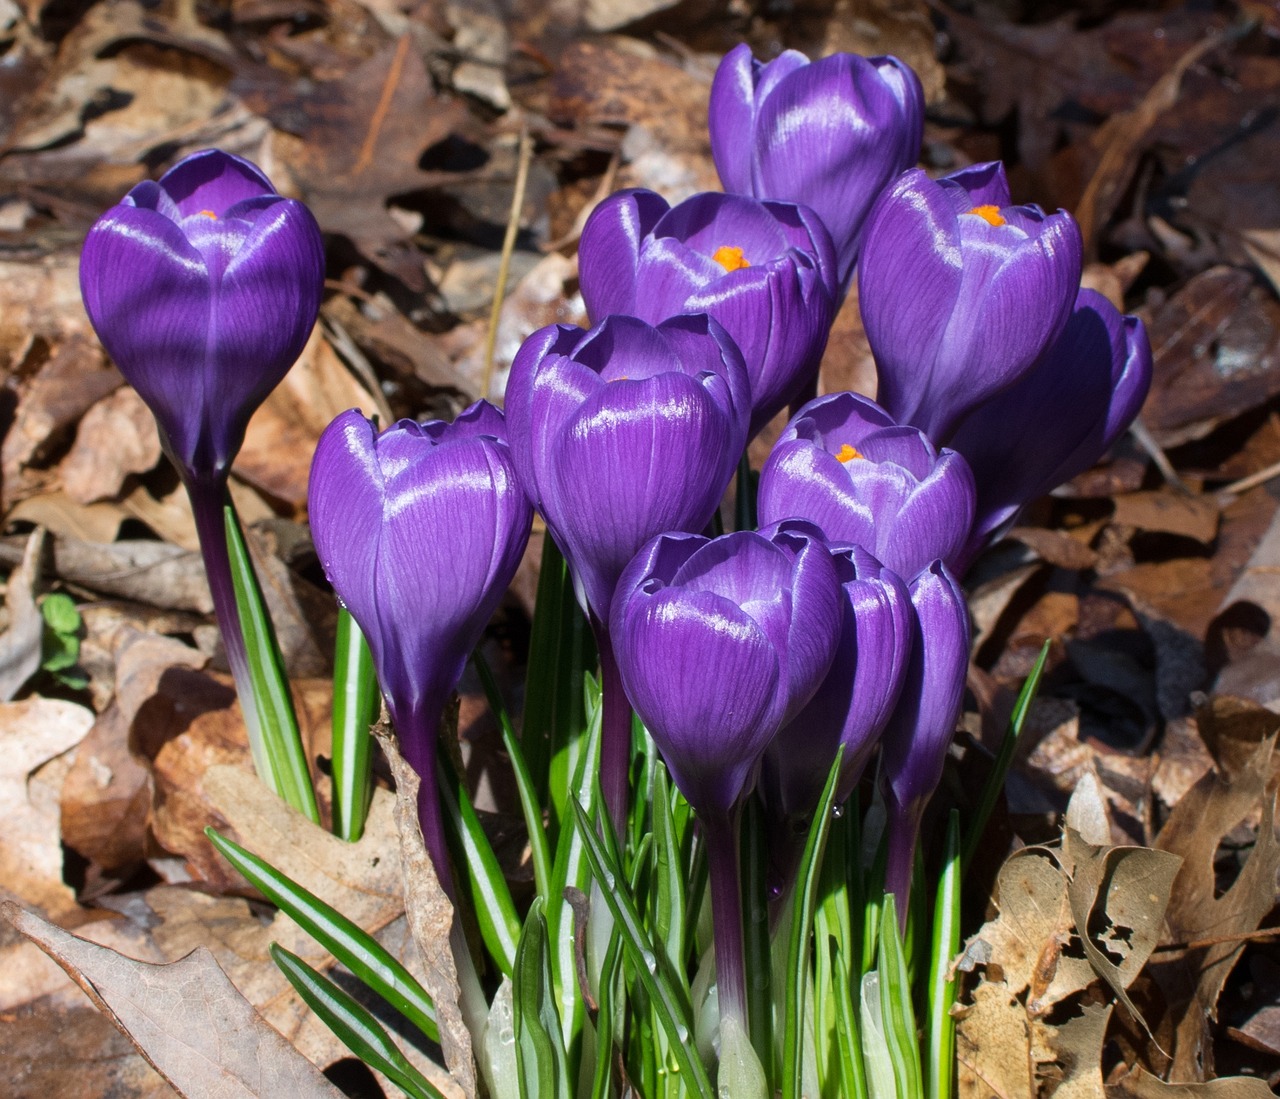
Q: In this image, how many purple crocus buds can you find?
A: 11